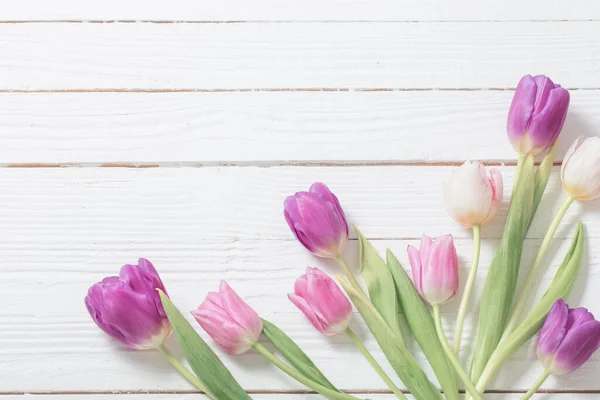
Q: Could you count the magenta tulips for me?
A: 4